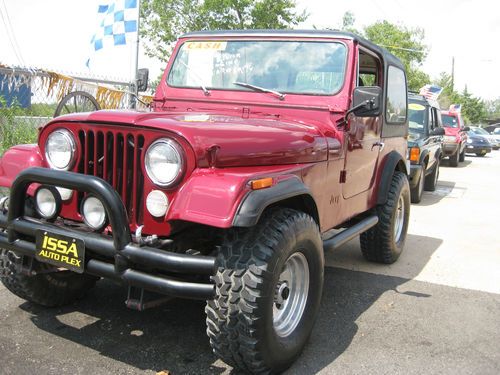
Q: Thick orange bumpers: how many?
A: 0